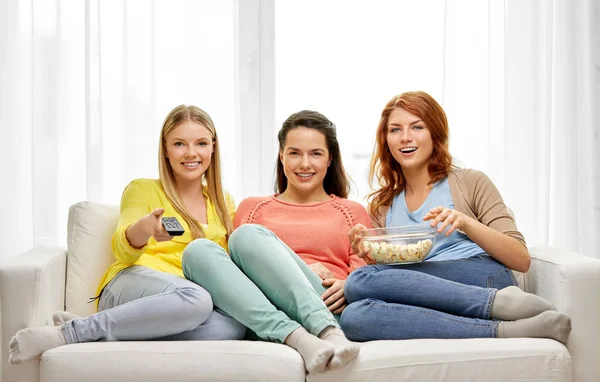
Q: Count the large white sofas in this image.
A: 1